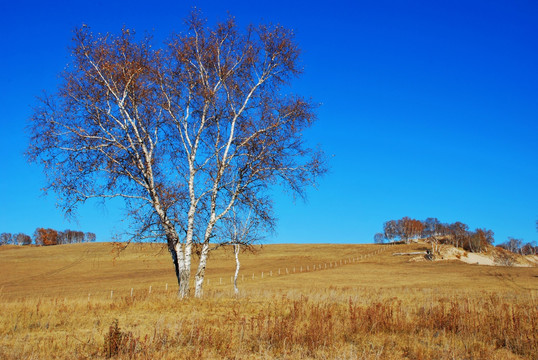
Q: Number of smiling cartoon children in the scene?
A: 0